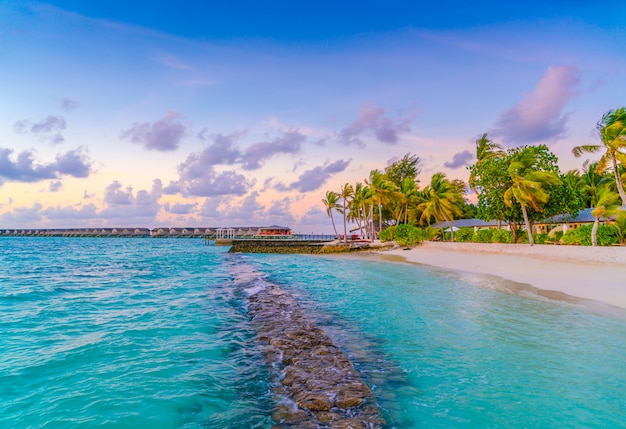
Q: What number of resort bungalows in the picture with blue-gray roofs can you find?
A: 2